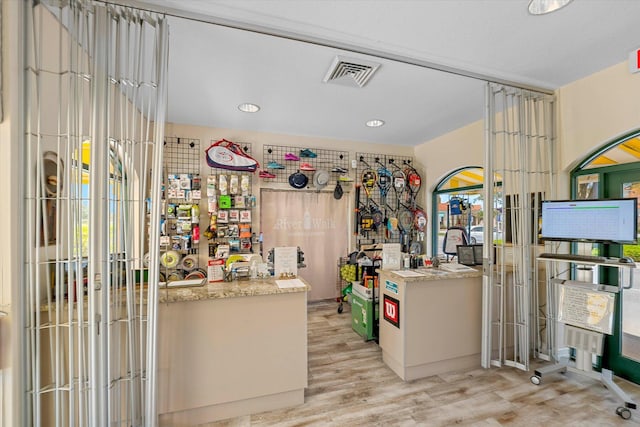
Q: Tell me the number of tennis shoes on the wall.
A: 7